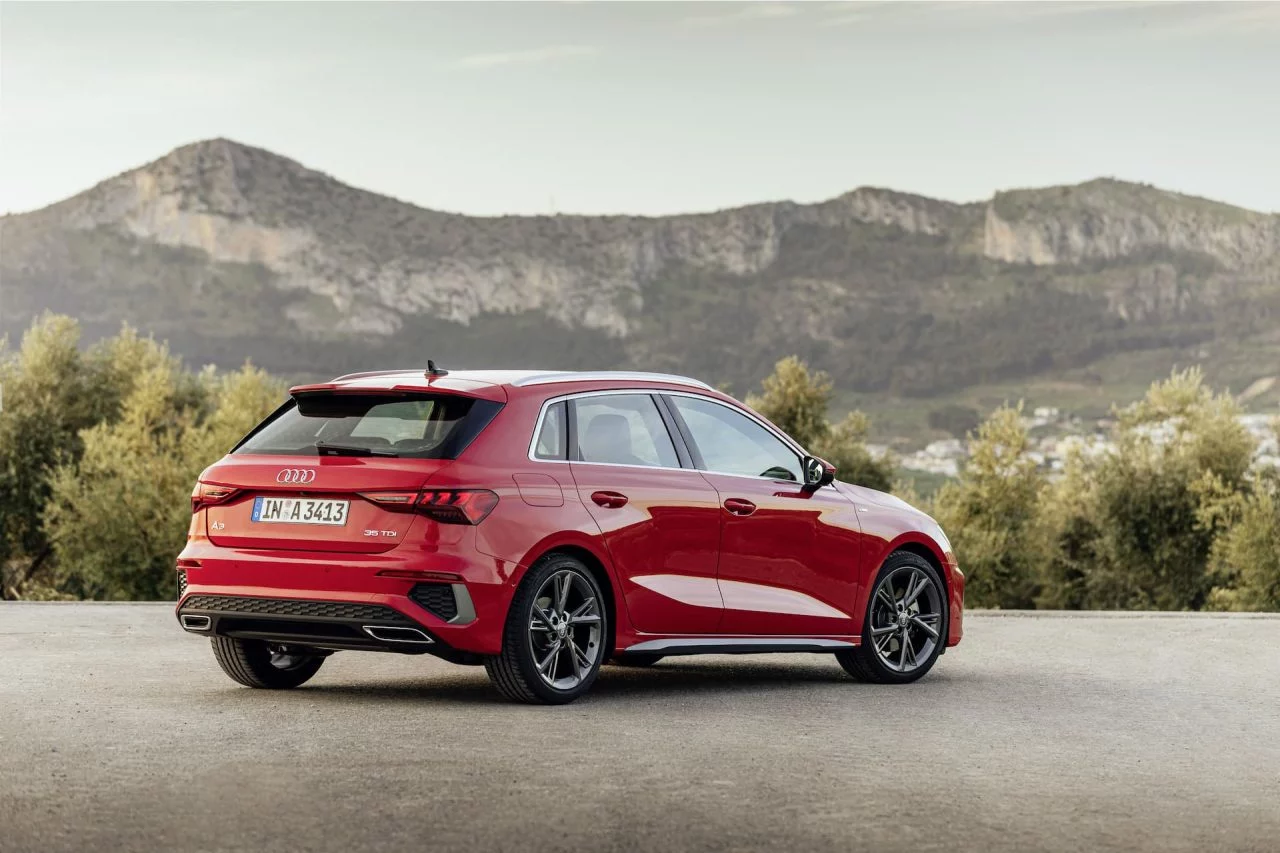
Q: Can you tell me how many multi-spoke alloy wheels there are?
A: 2